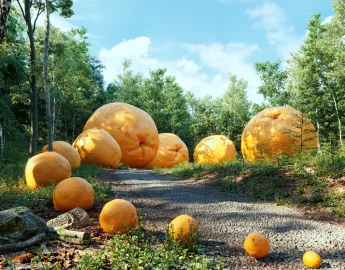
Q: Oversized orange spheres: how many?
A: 12